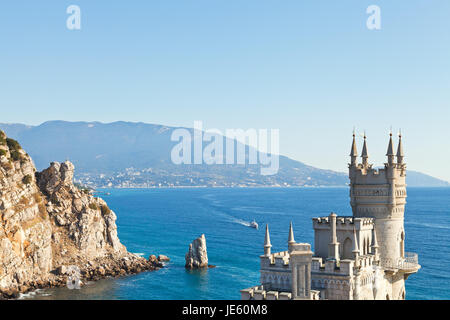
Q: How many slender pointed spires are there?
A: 8